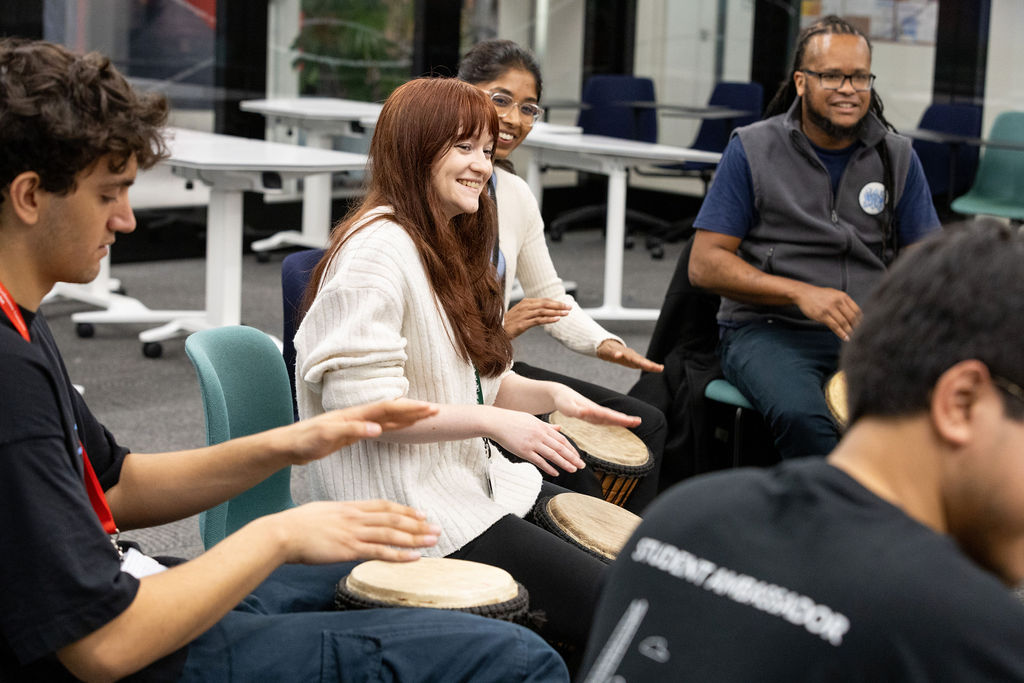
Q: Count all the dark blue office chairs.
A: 4